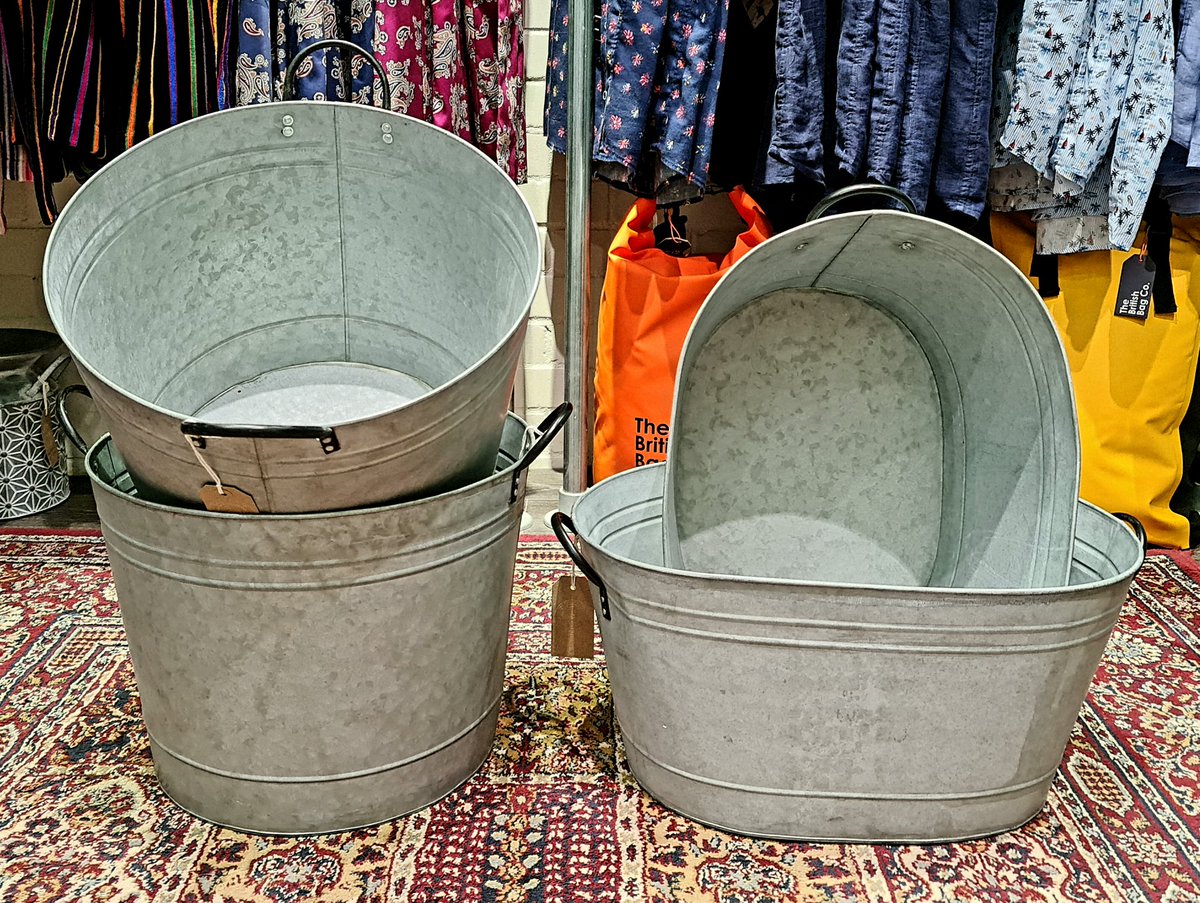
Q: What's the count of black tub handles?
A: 7